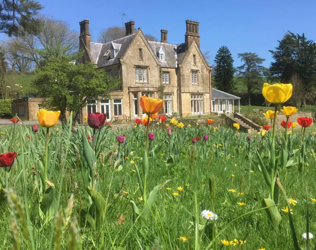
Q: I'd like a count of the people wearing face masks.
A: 0